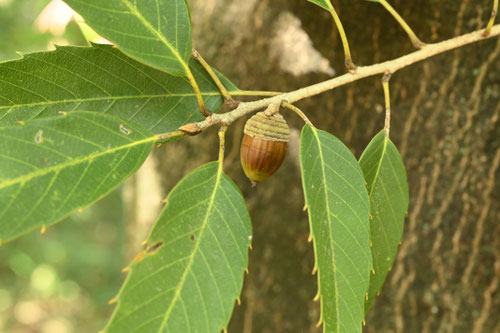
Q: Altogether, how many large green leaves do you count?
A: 6